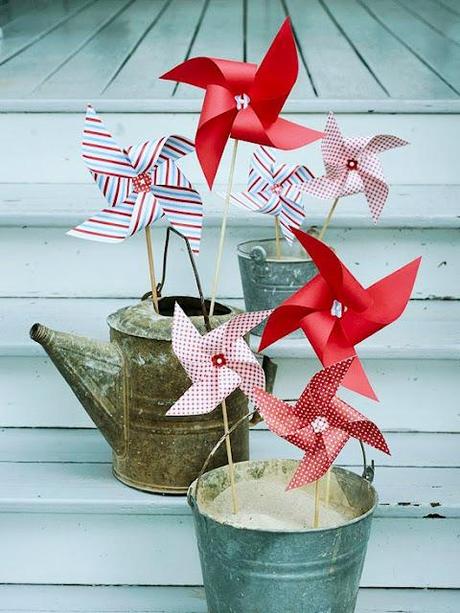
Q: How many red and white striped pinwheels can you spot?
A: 2